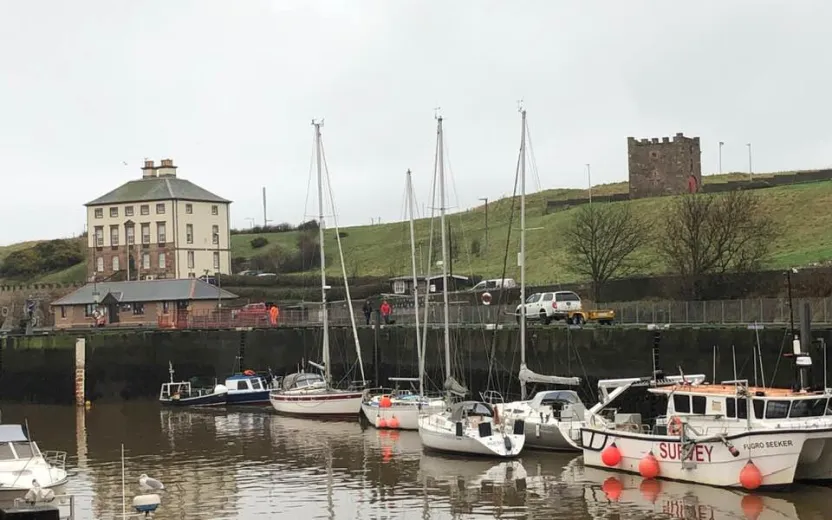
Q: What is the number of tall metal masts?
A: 4